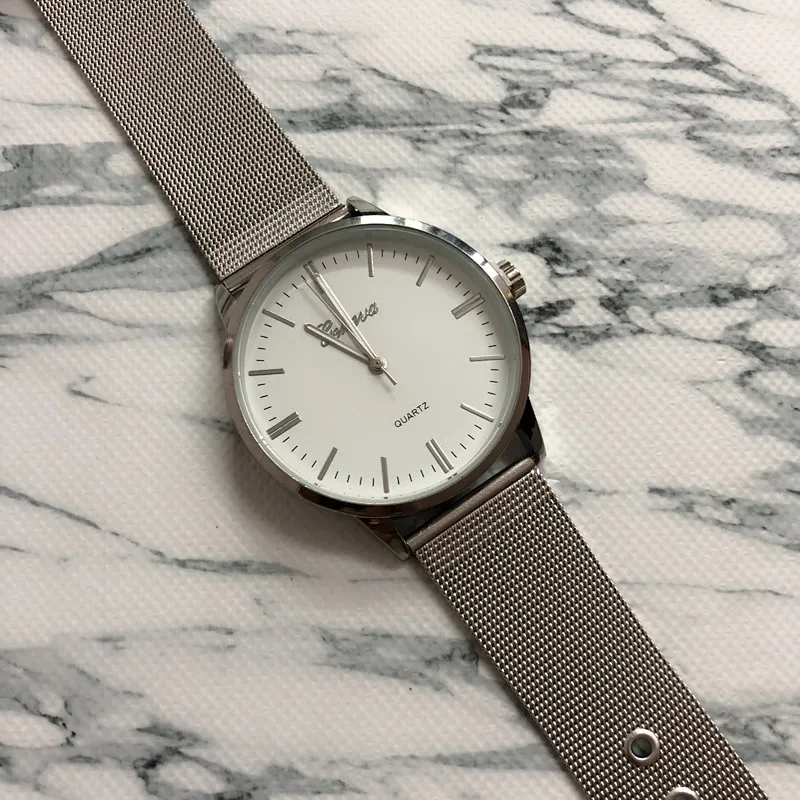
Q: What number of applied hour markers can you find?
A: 12